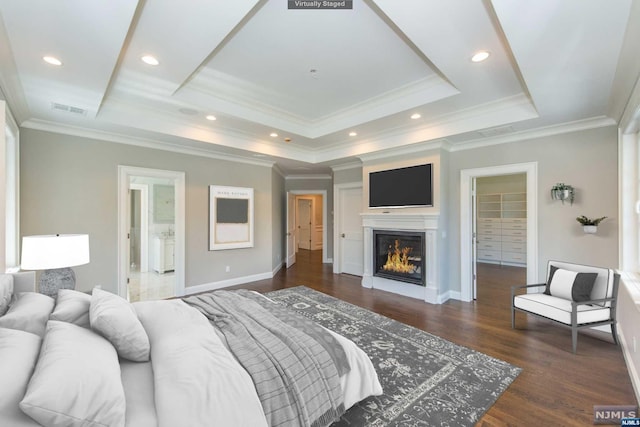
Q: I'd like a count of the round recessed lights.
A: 7